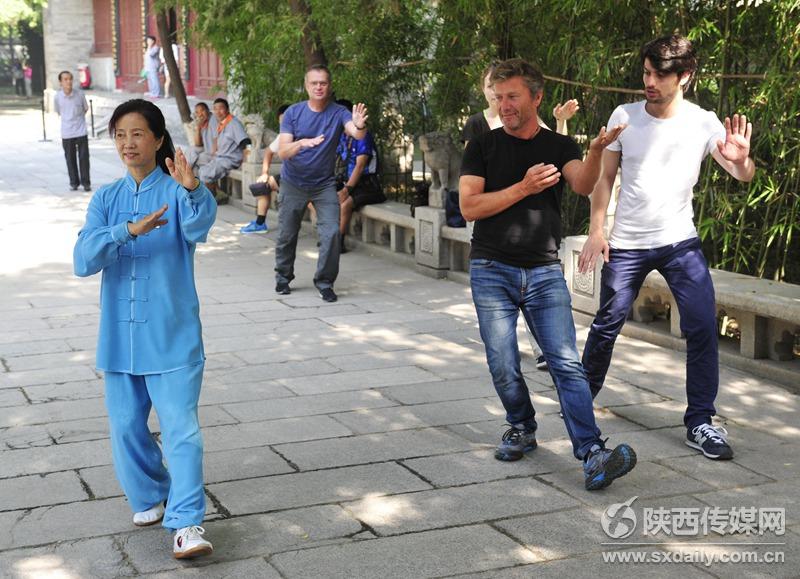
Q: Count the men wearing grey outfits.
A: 2